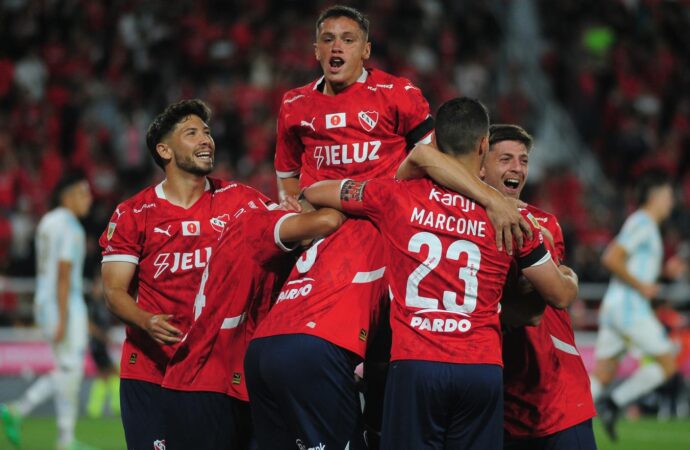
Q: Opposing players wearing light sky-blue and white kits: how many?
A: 2